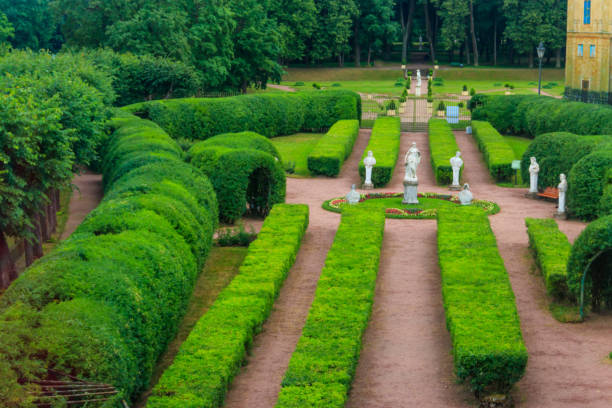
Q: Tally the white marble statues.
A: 8